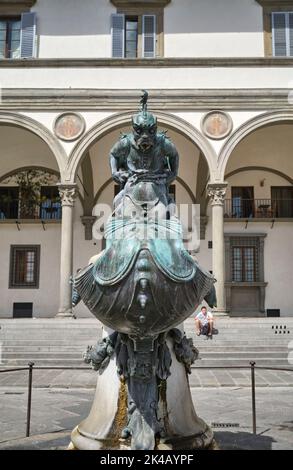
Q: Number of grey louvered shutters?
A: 5